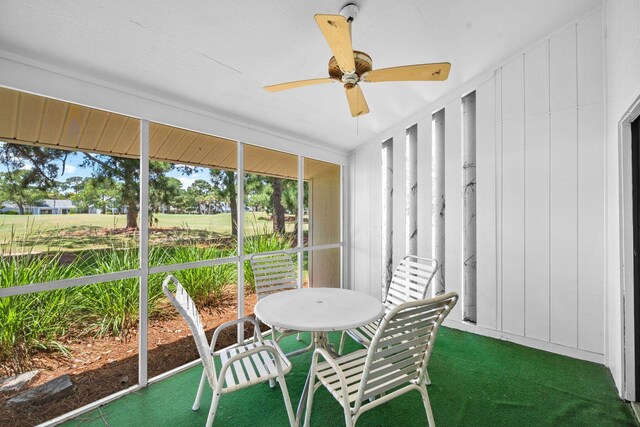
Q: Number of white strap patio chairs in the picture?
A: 4